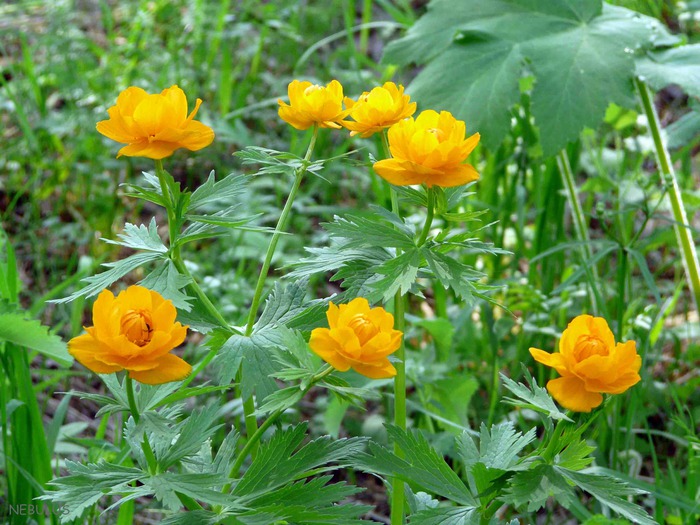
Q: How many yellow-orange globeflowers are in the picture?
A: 7